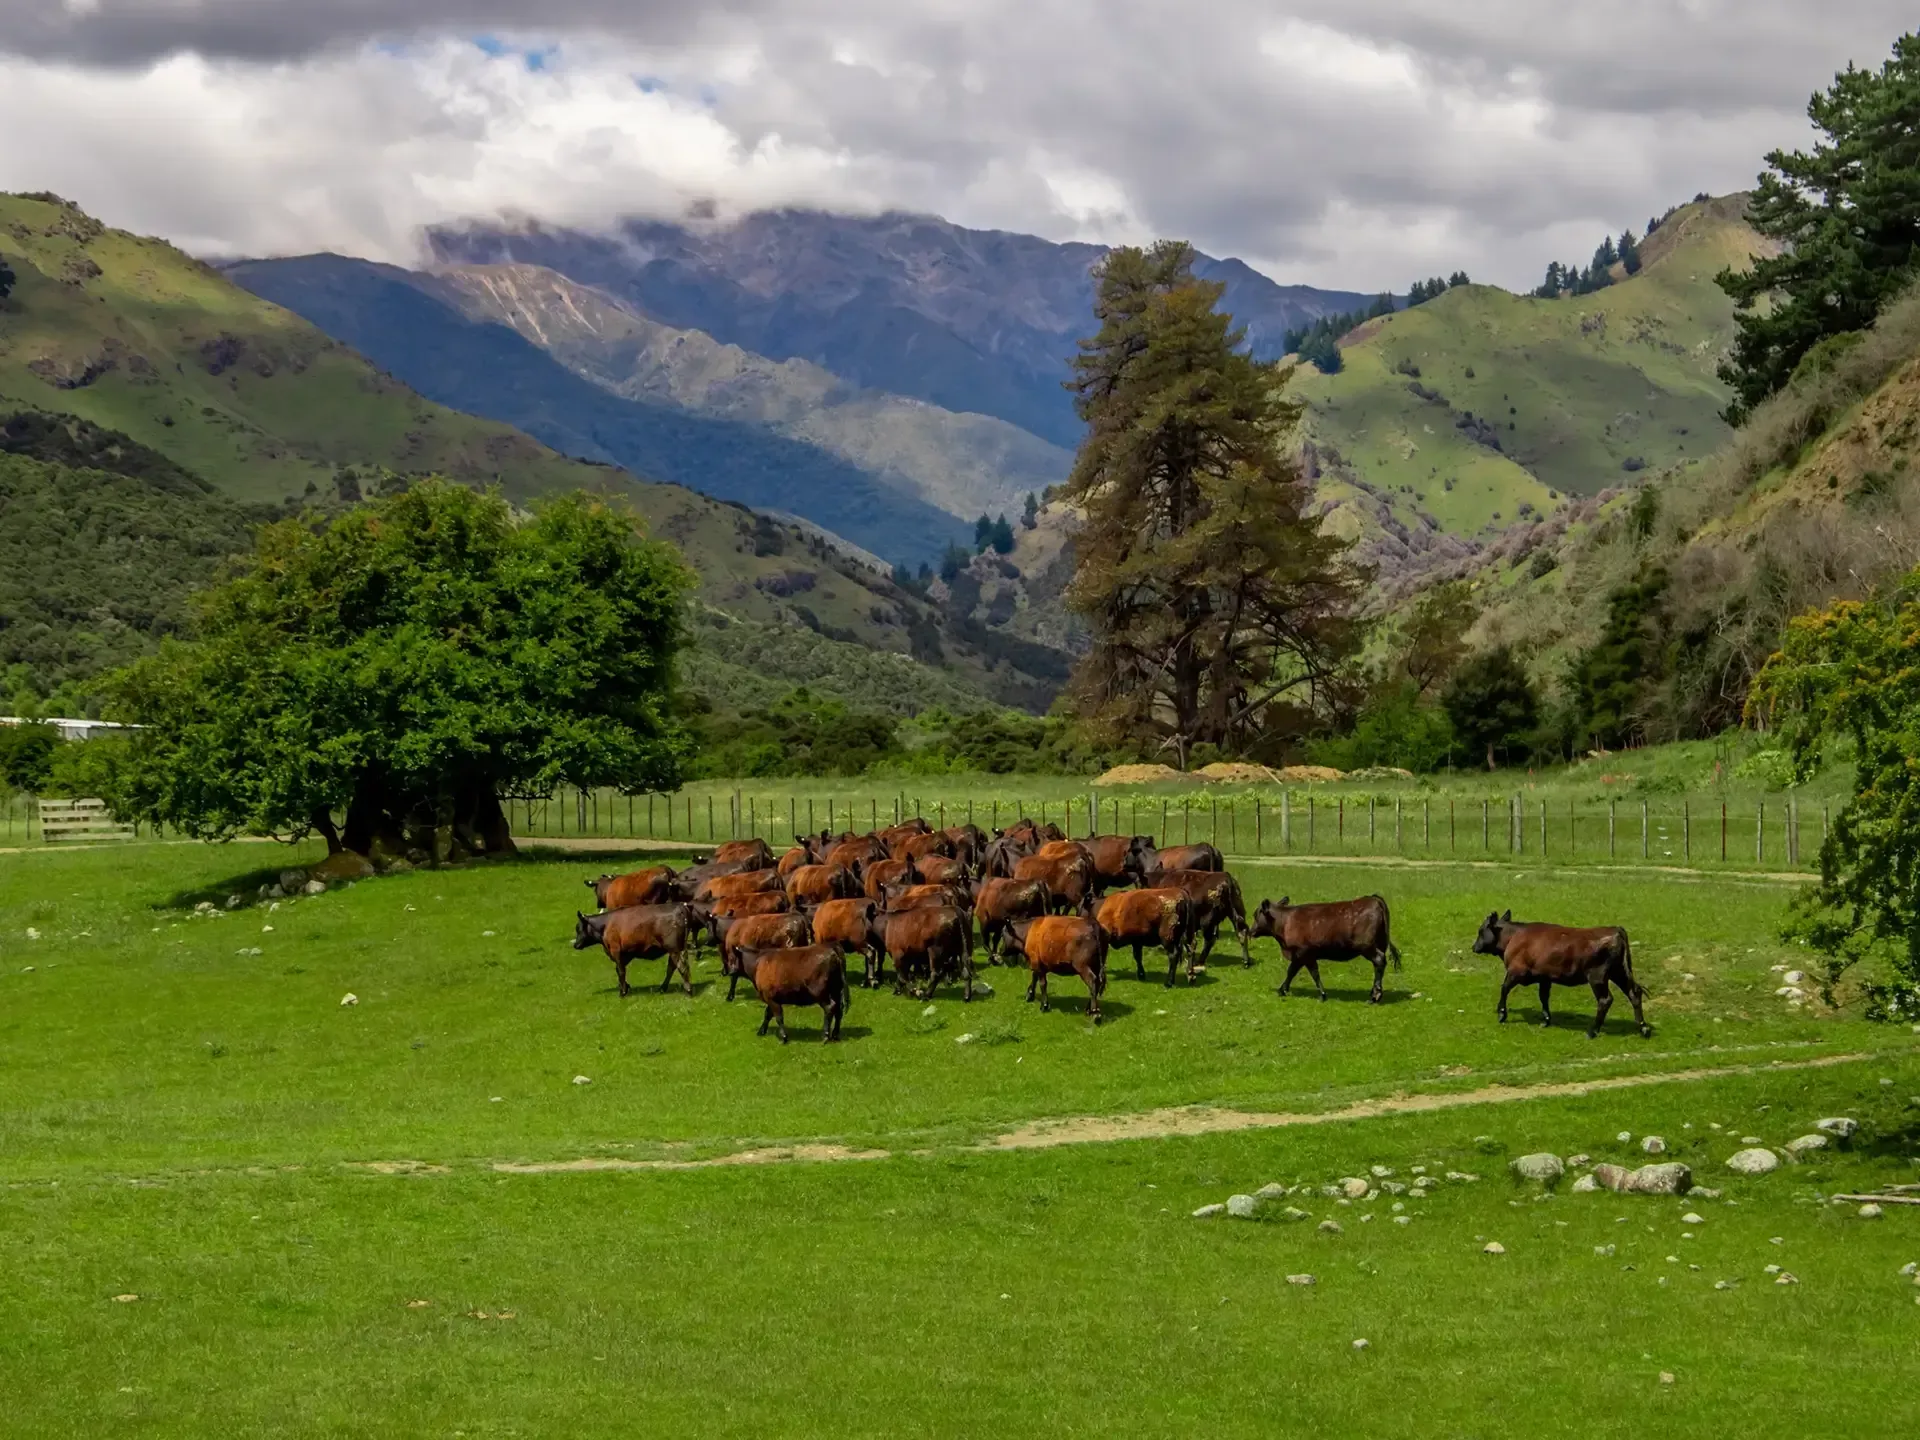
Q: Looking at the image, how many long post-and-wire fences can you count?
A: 1